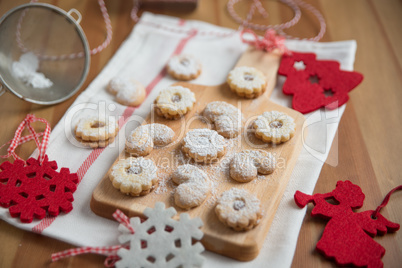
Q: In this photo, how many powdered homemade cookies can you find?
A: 13